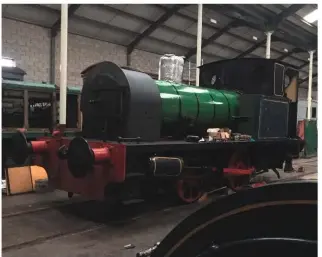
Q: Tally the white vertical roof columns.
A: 4